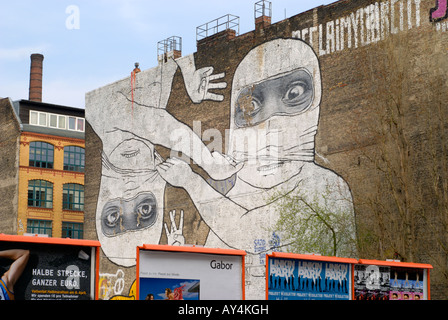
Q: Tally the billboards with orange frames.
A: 4